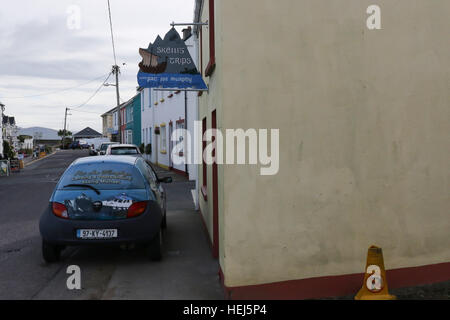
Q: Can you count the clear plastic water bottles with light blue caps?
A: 0